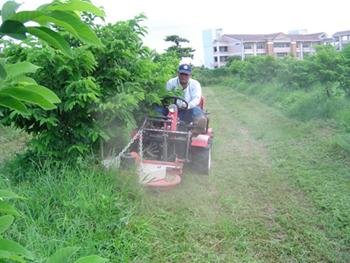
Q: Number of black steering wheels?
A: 1